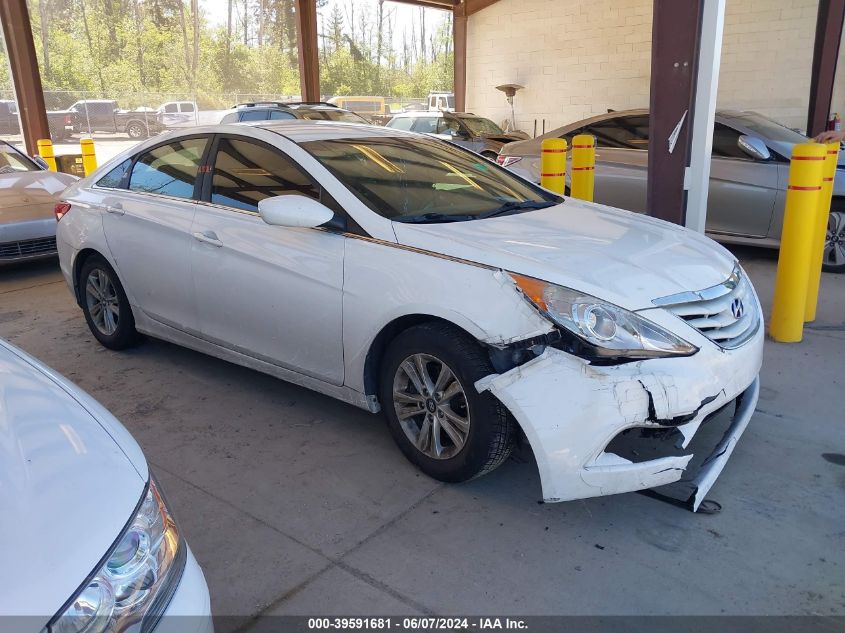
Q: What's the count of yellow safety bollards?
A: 6